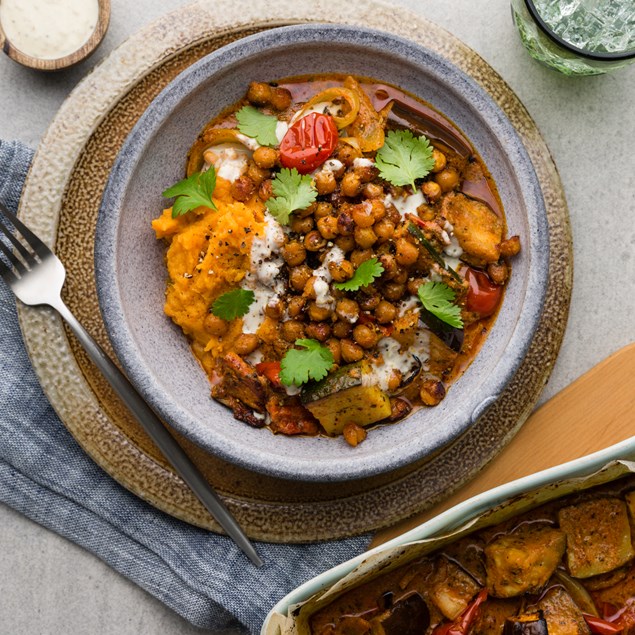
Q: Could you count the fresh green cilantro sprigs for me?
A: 8